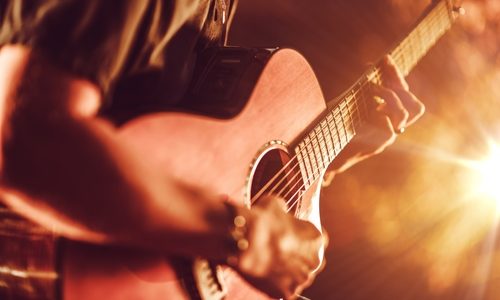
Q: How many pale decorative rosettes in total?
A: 1